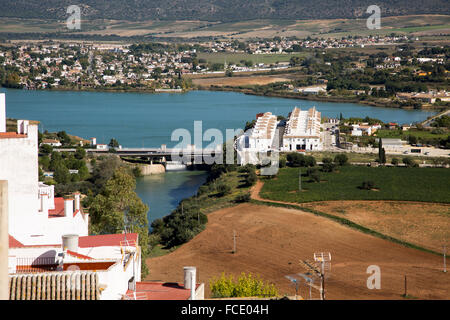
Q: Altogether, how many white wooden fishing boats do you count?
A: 0